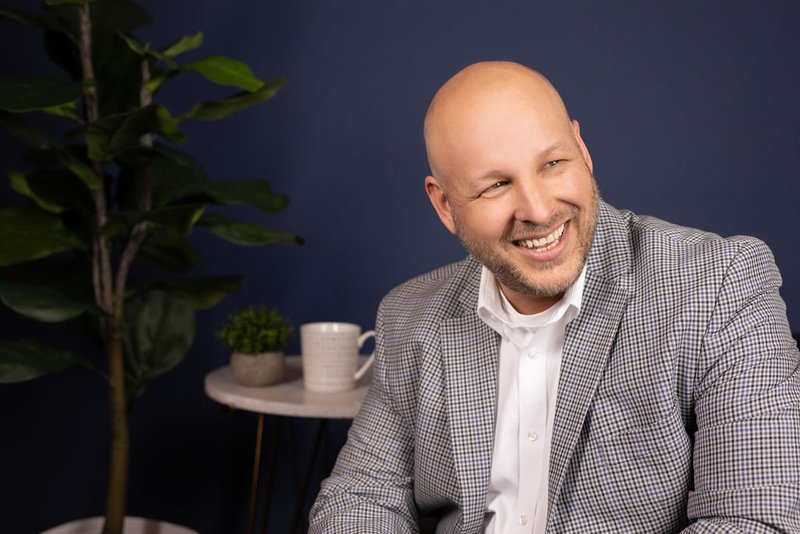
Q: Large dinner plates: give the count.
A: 0